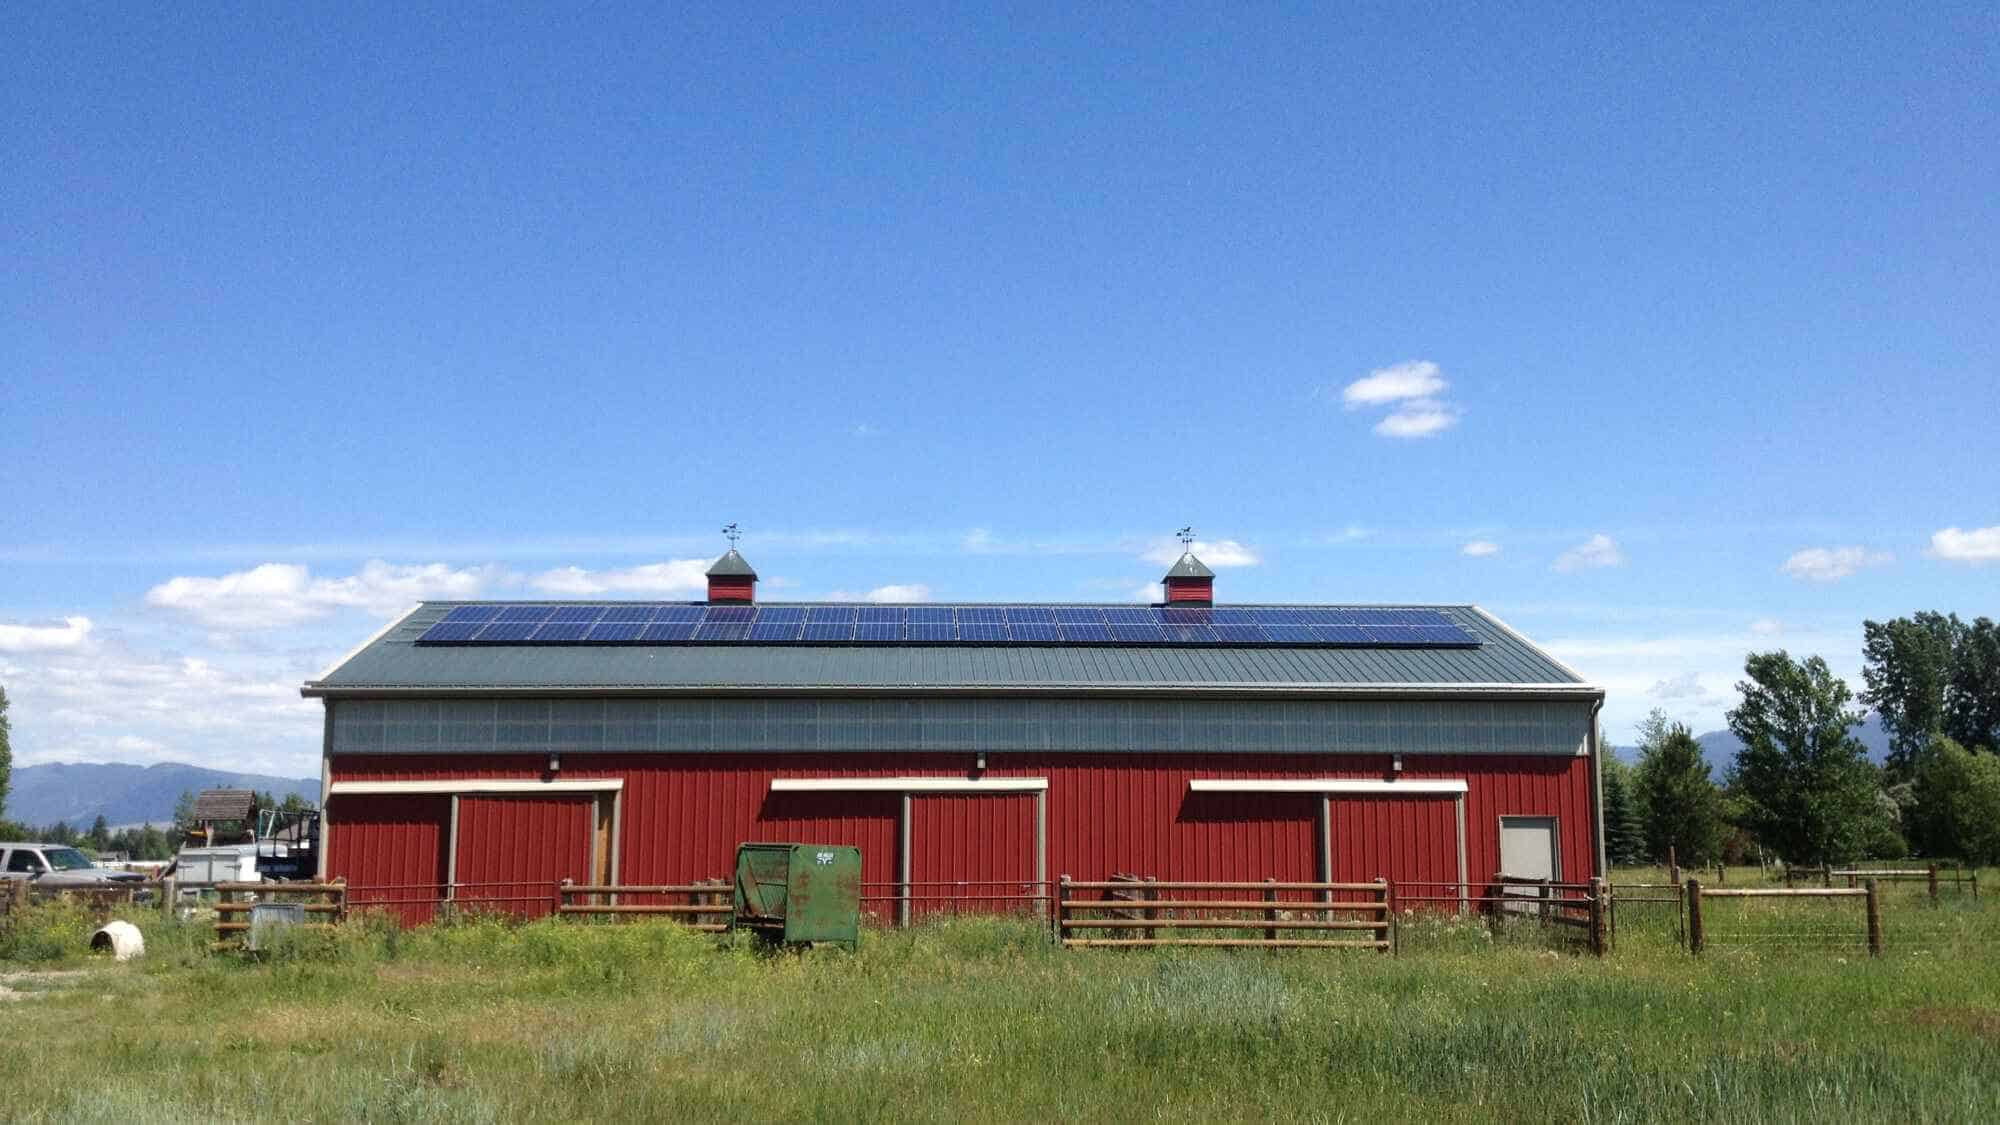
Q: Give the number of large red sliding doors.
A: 3